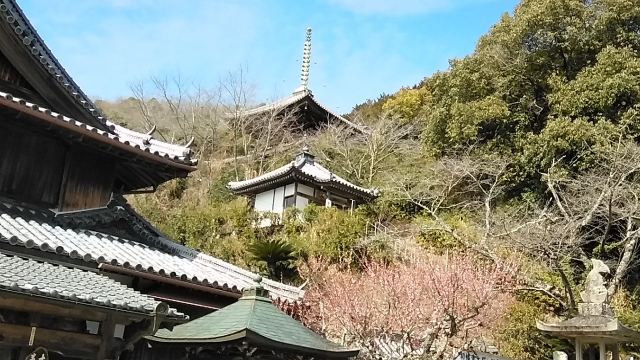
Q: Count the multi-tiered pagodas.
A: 1